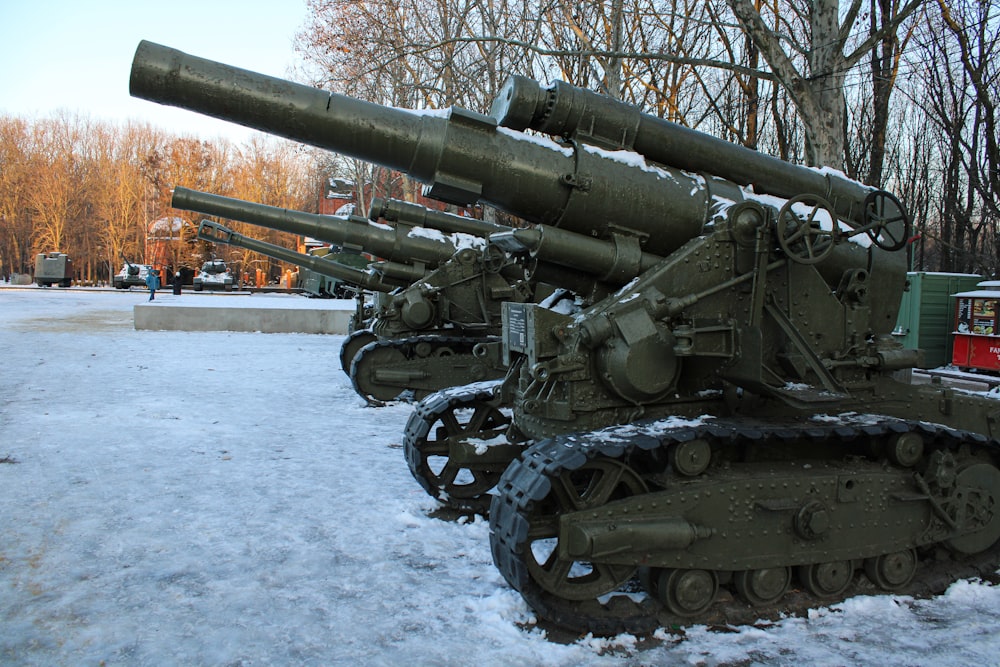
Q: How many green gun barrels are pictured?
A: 3